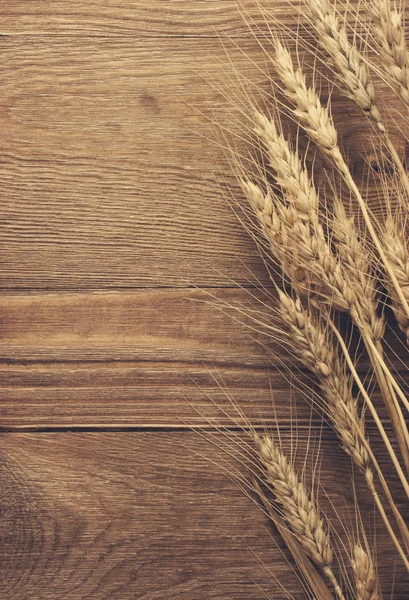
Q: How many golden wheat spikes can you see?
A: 11